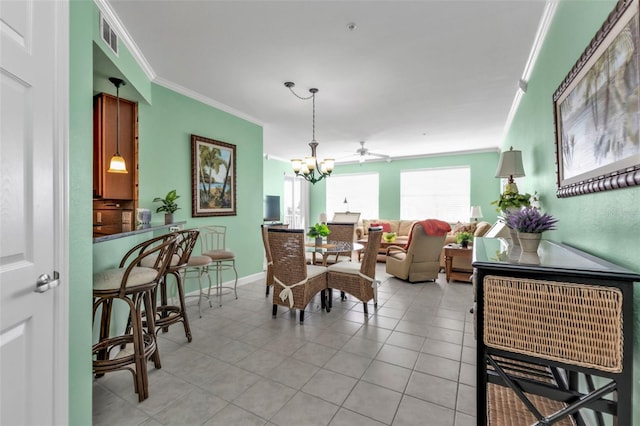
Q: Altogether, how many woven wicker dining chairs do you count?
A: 4